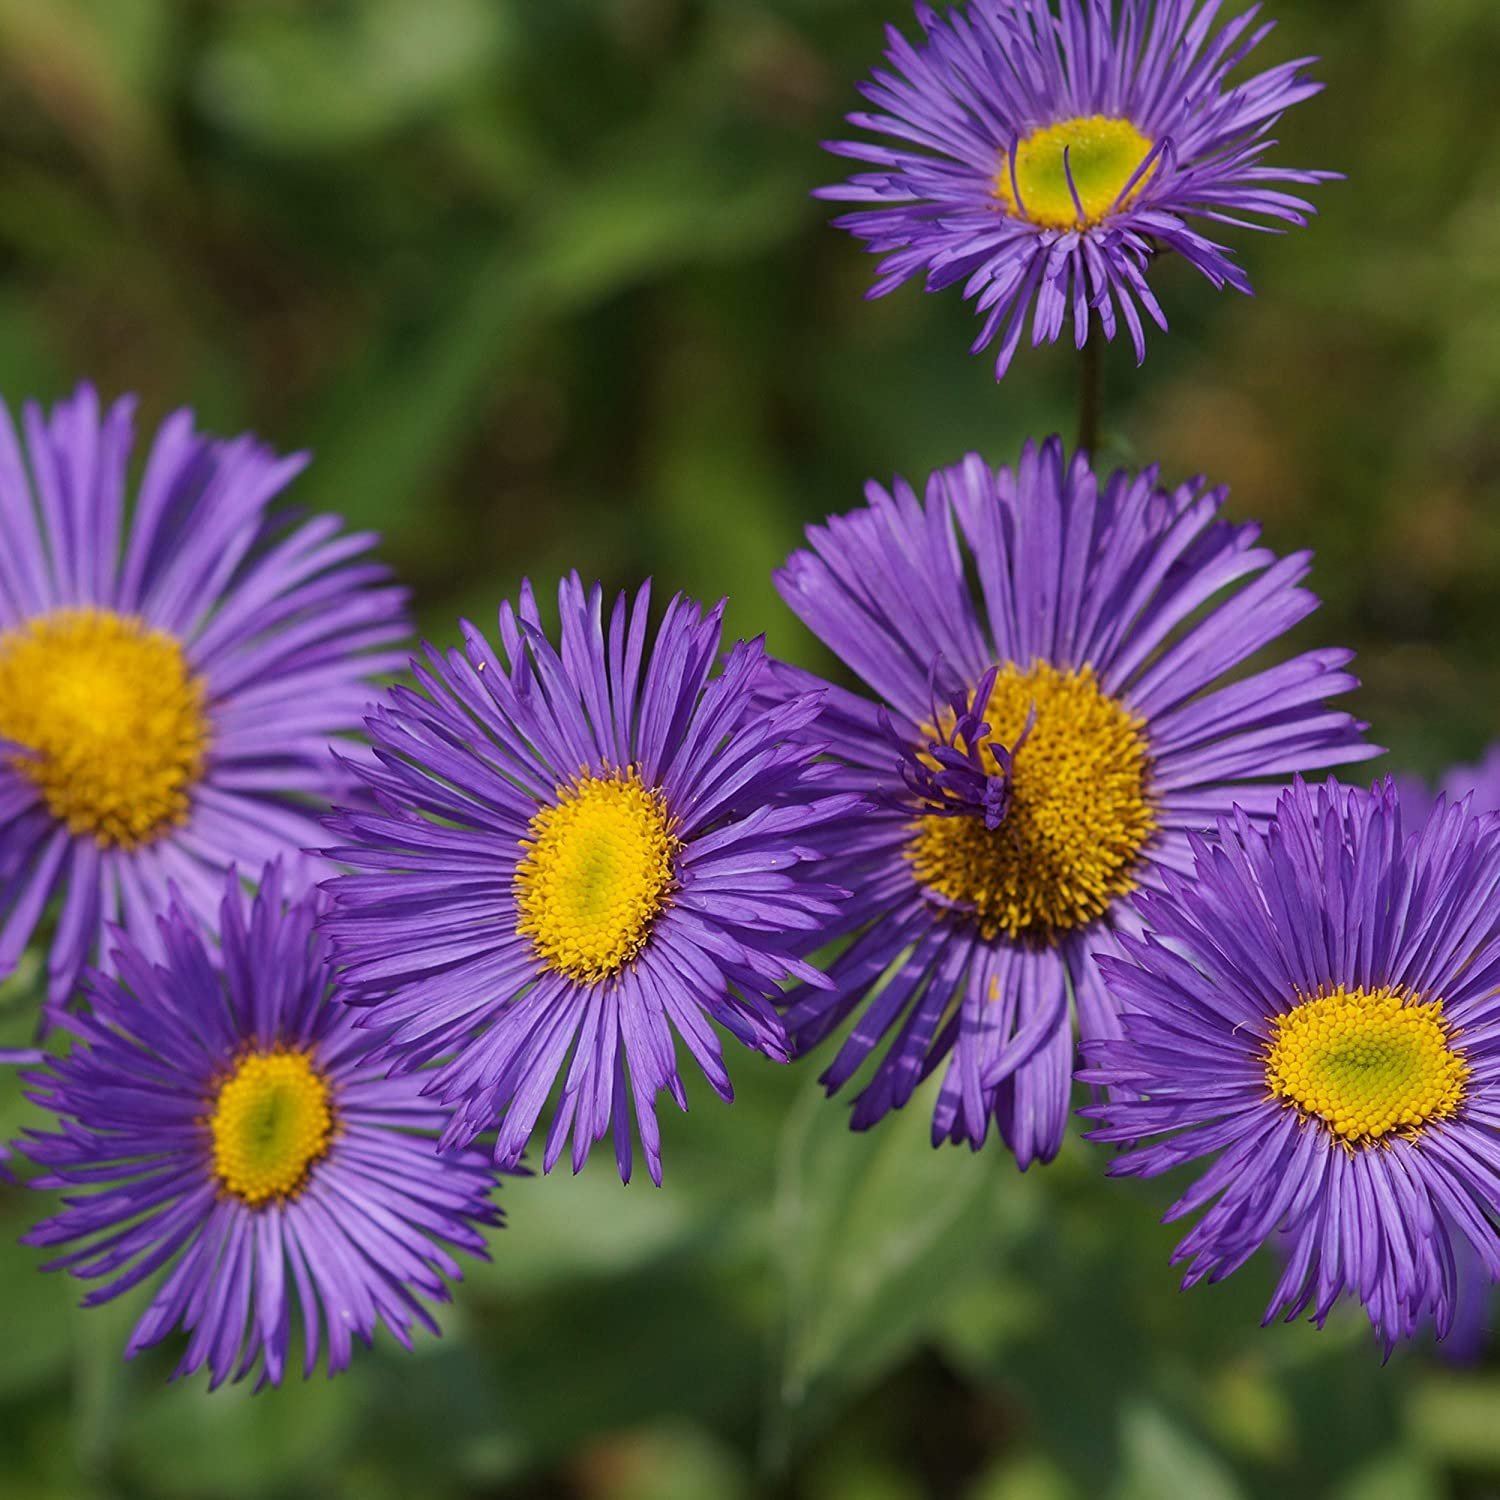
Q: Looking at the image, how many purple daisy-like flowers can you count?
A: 6